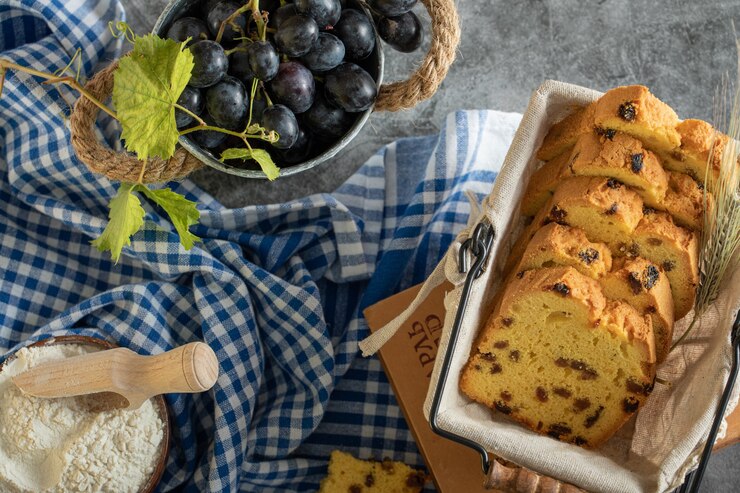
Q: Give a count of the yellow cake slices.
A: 6